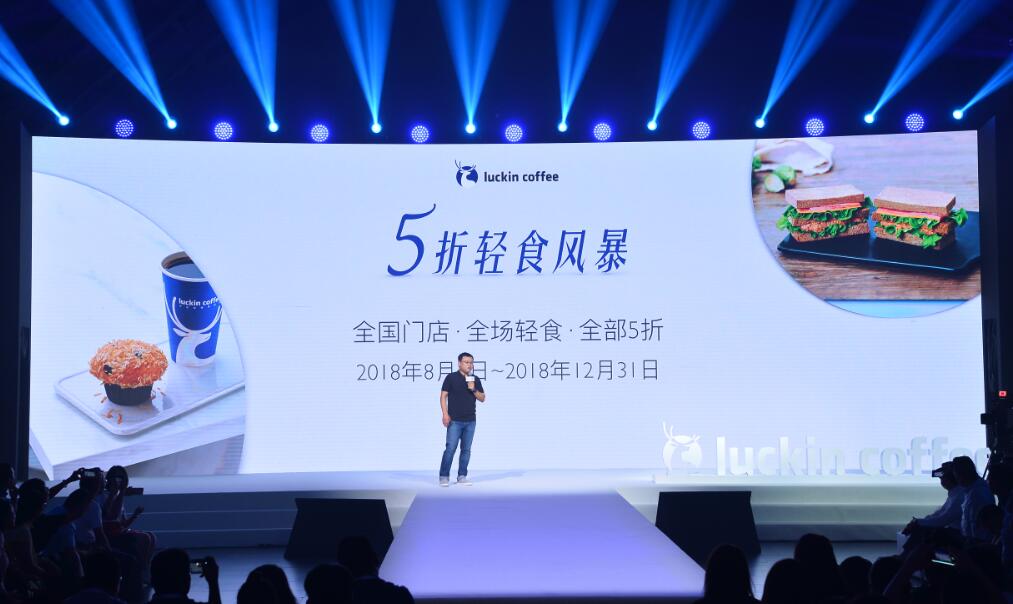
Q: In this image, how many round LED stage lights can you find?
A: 9